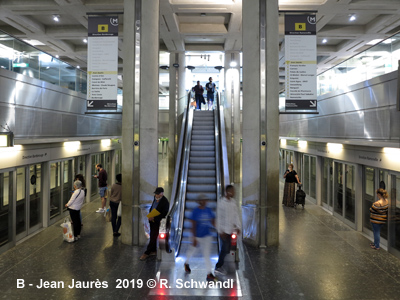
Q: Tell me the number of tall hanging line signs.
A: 2